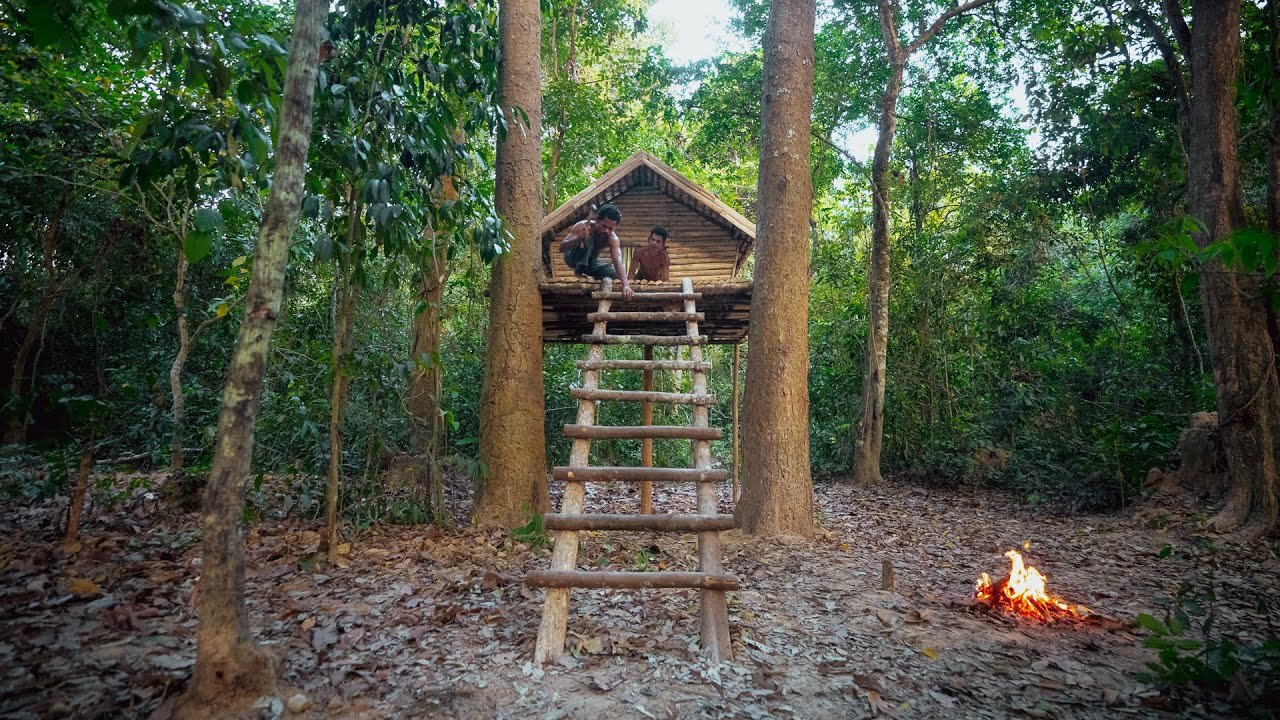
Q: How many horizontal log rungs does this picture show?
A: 9